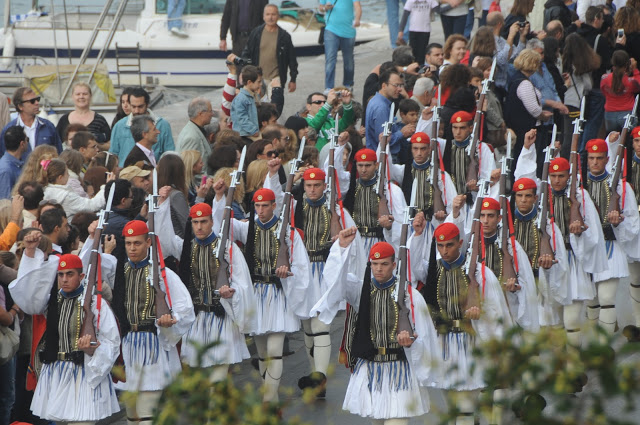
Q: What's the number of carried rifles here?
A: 14